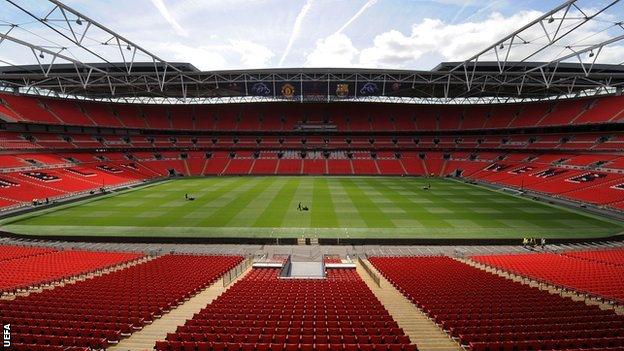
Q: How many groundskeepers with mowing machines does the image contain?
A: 3